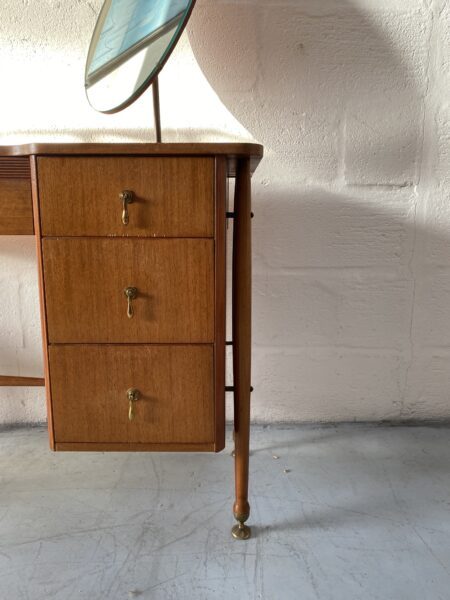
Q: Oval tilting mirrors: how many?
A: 1